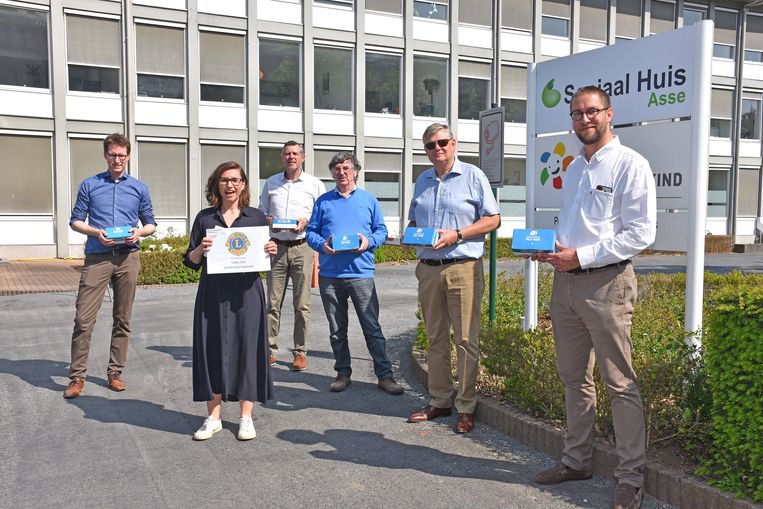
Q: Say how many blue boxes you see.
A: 5